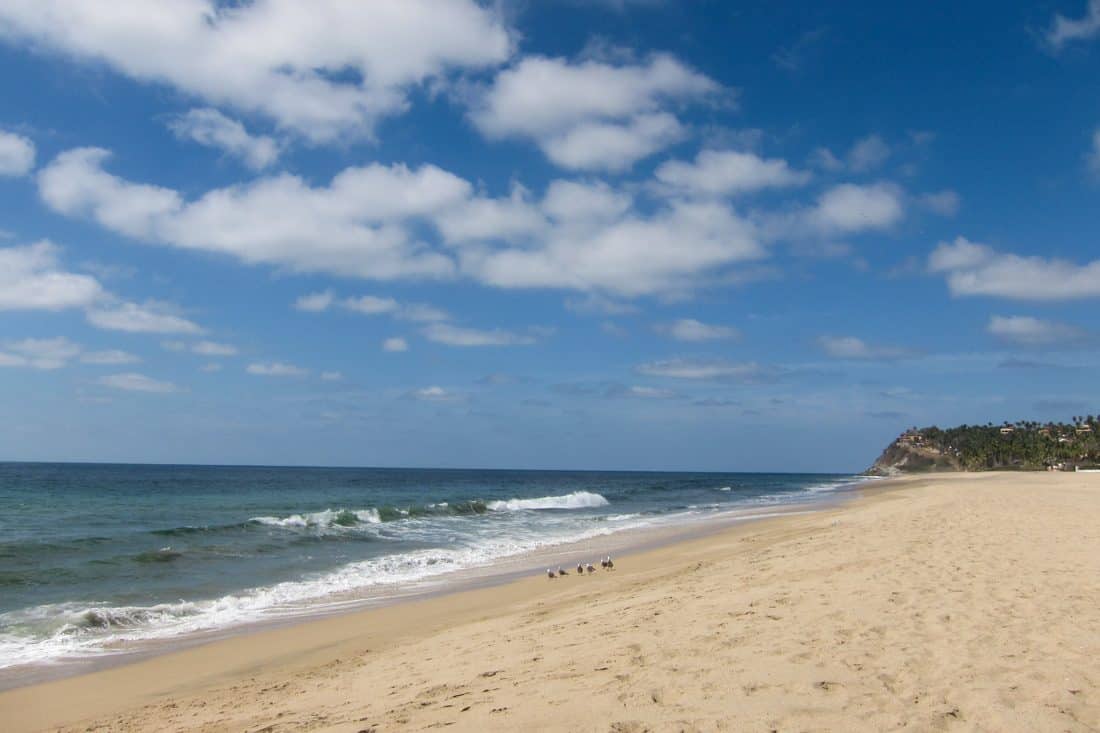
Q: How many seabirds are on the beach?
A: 6